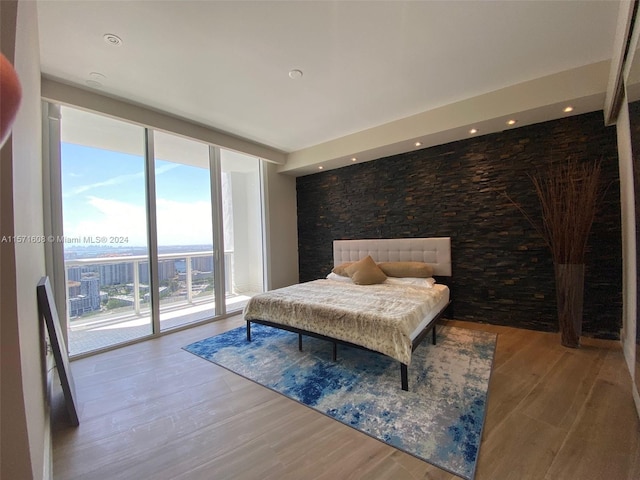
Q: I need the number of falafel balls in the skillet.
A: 0